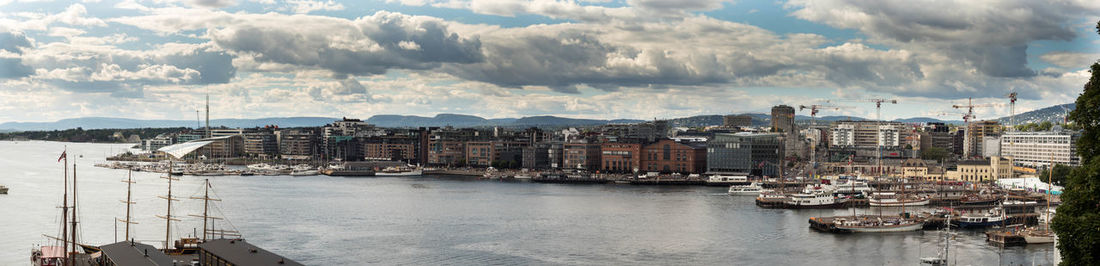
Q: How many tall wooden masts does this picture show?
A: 5